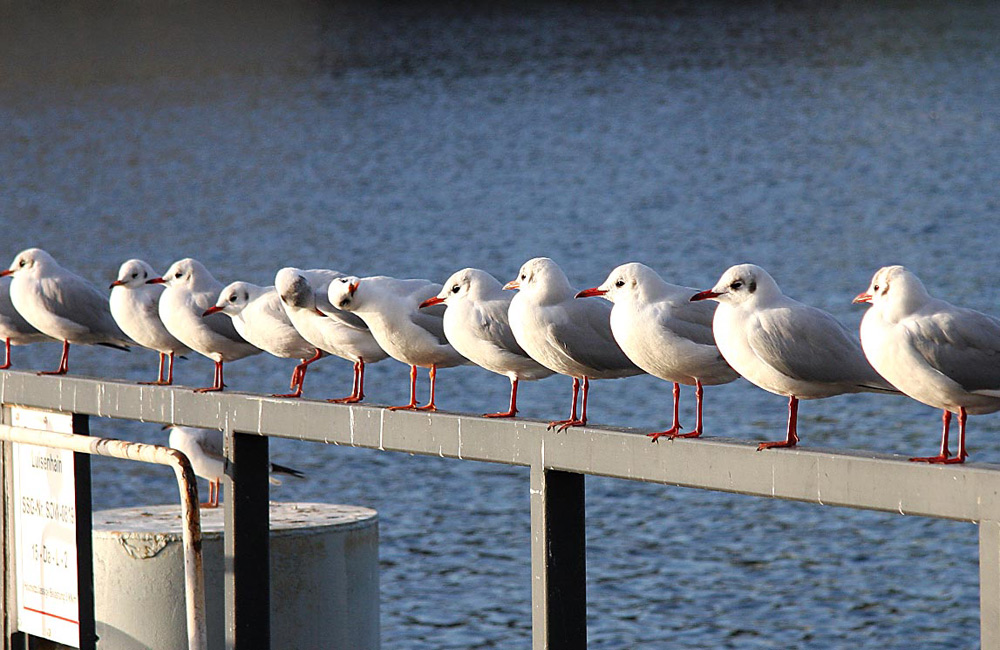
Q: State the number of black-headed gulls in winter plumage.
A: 13